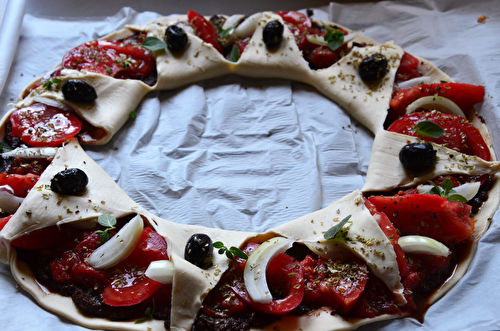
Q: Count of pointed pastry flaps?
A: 8